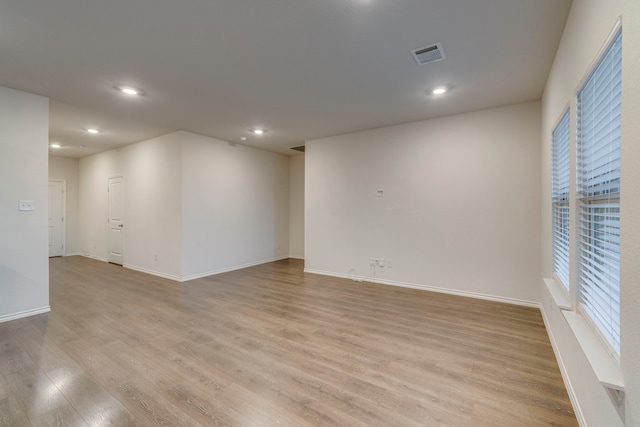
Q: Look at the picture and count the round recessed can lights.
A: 5